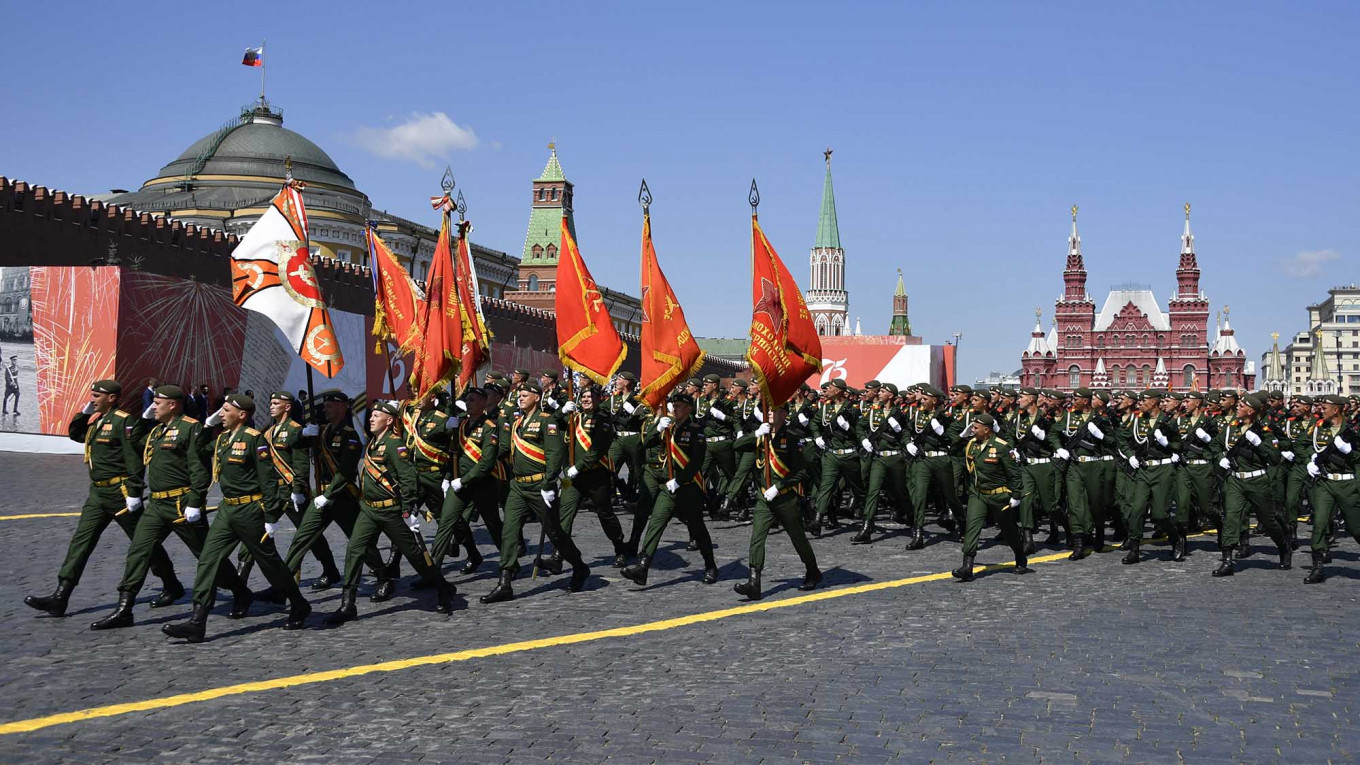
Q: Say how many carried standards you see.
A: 7